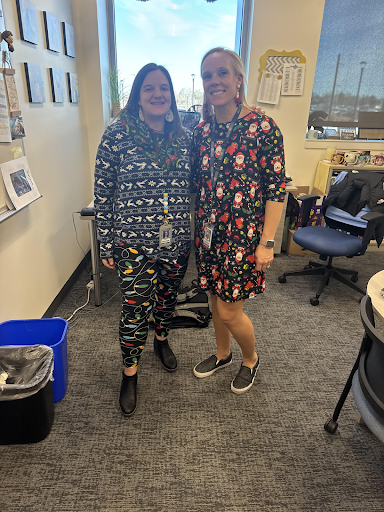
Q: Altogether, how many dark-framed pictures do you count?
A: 6